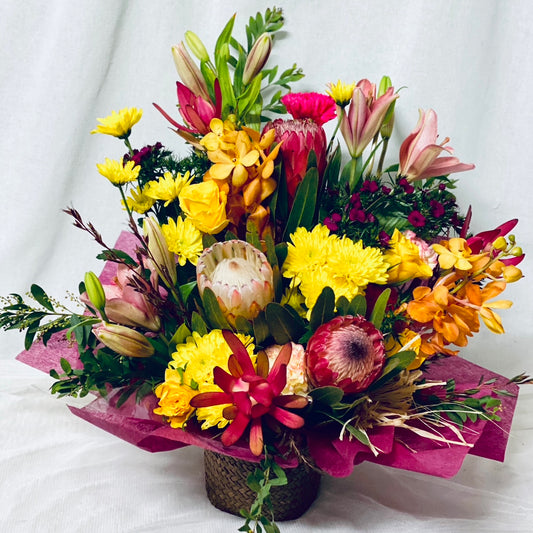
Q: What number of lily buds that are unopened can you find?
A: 7